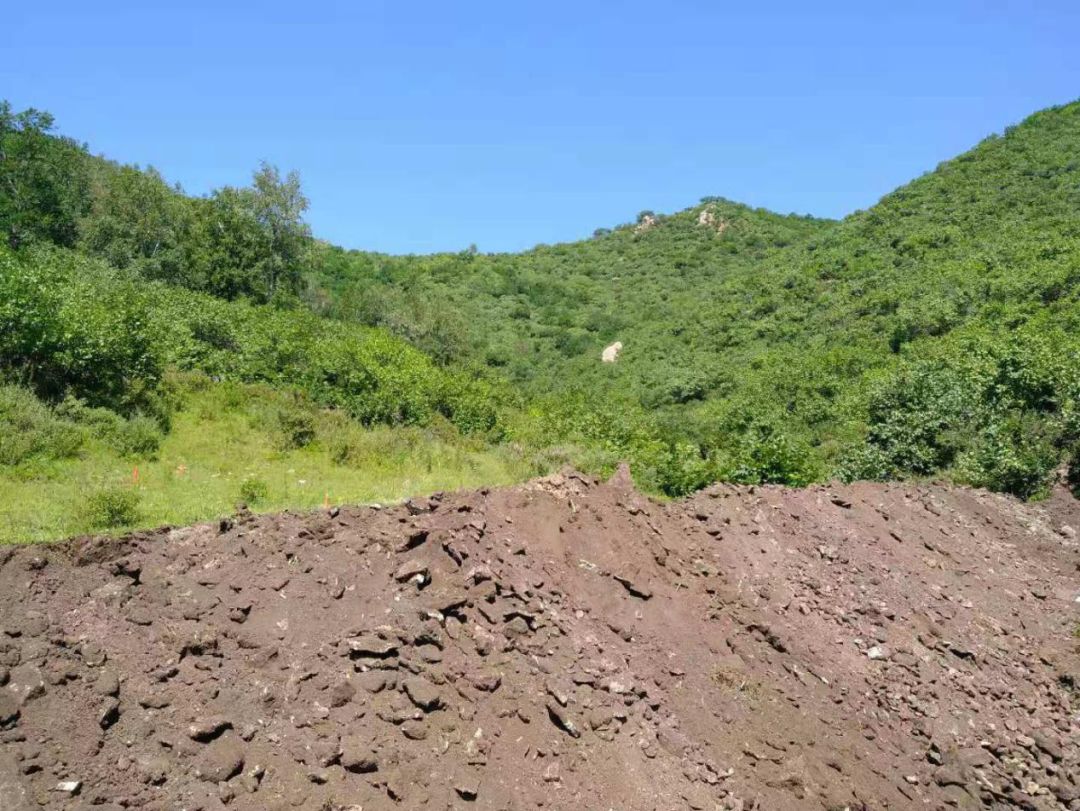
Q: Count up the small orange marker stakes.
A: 3